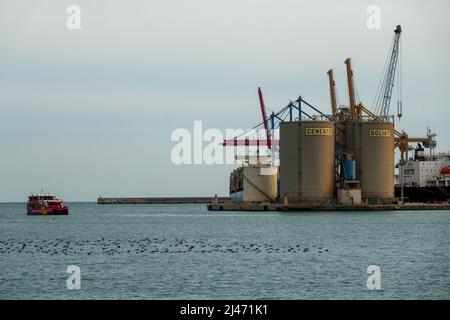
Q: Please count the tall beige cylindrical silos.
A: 2